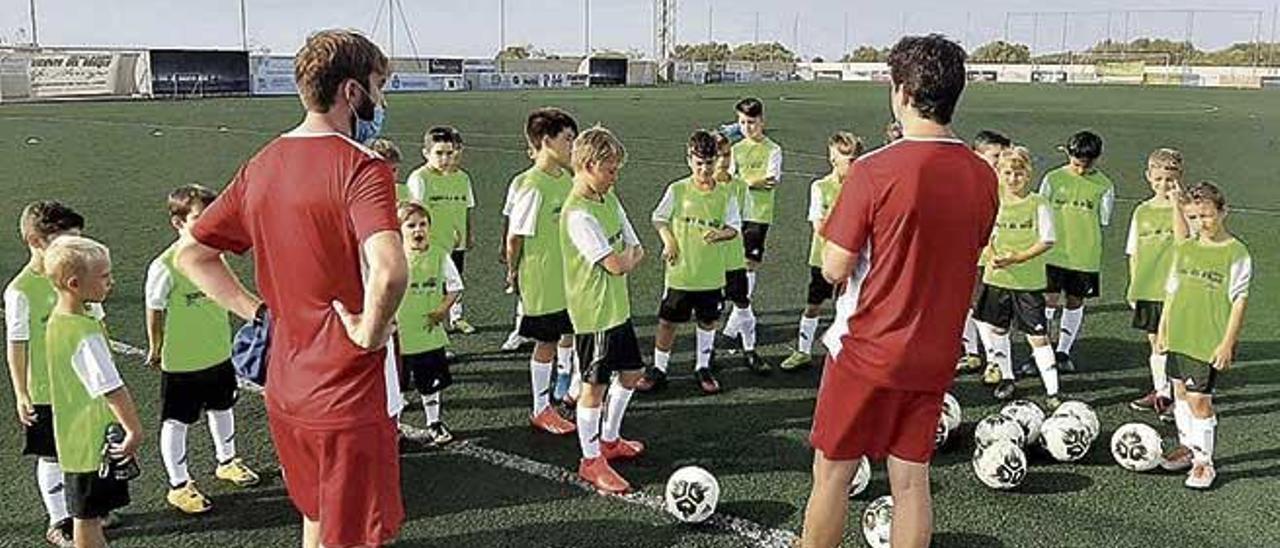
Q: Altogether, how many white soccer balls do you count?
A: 11